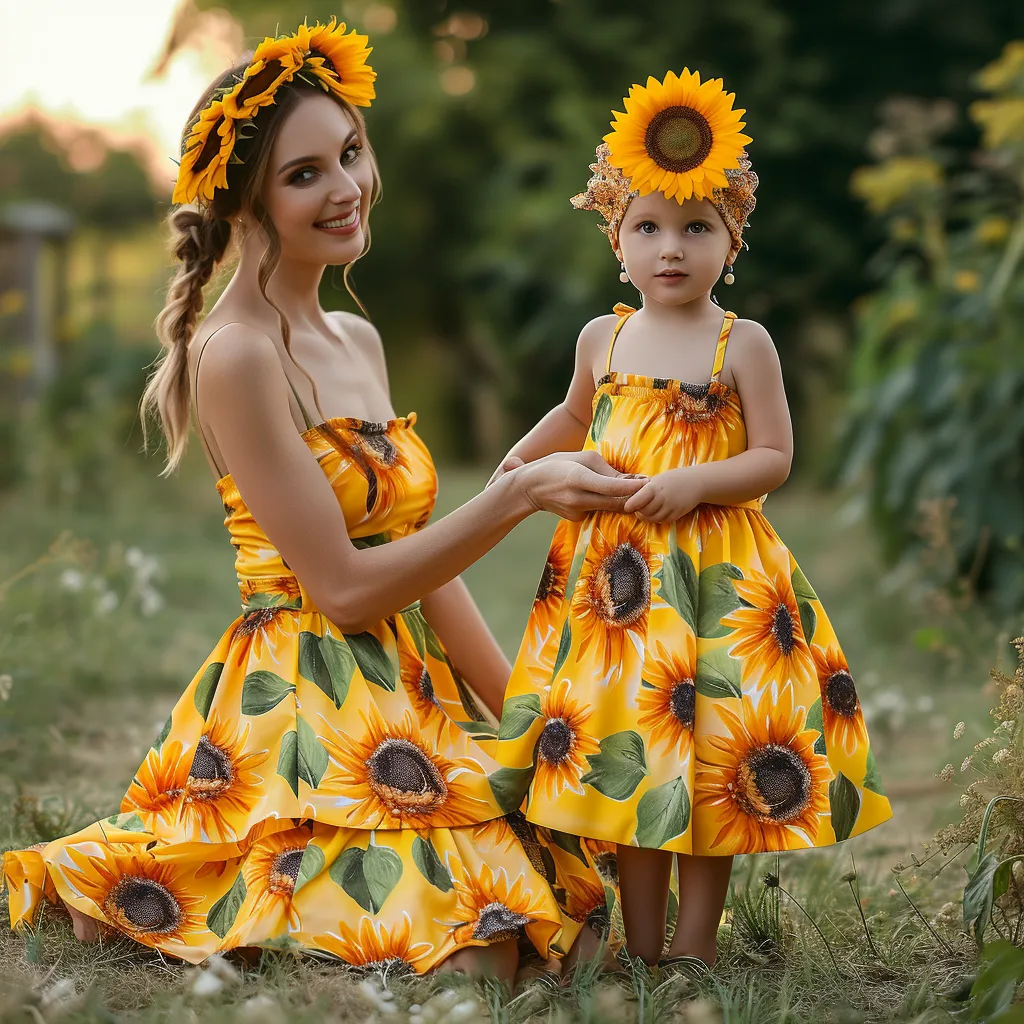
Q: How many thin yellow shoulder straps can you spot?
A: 2